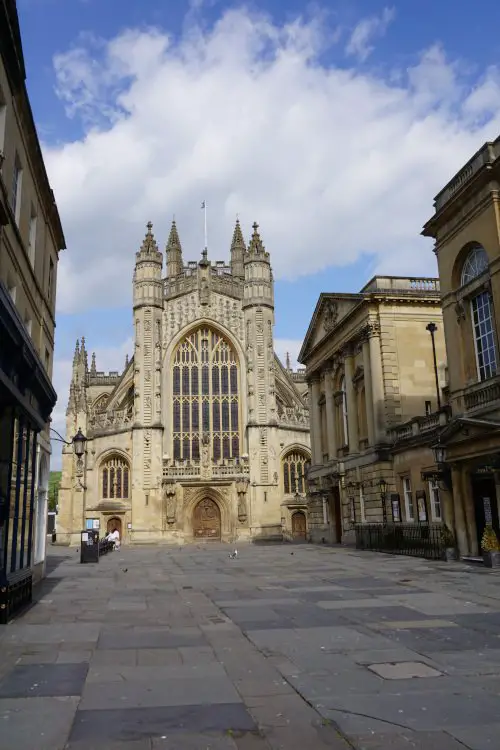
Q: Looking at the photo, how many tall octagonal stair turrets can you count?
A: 2